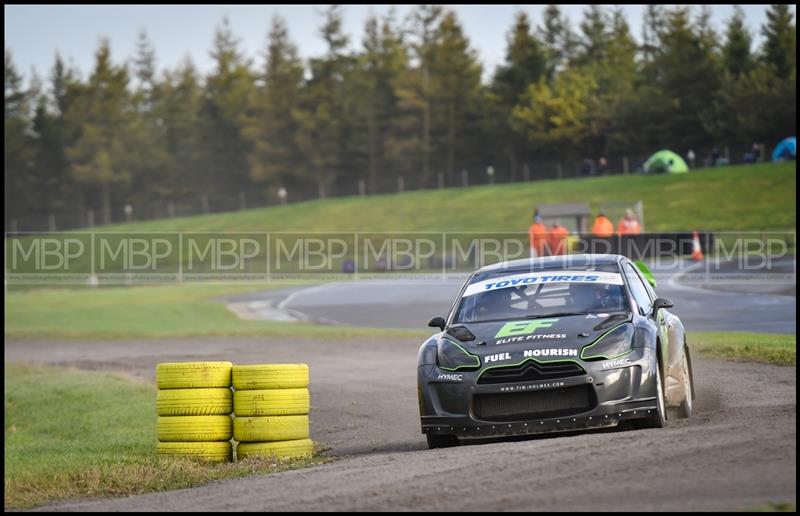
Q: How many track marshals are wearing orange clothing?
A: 4